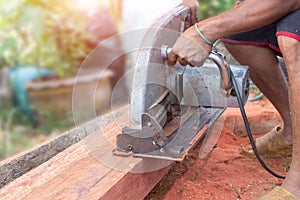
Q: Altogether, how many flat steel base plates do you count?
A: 1